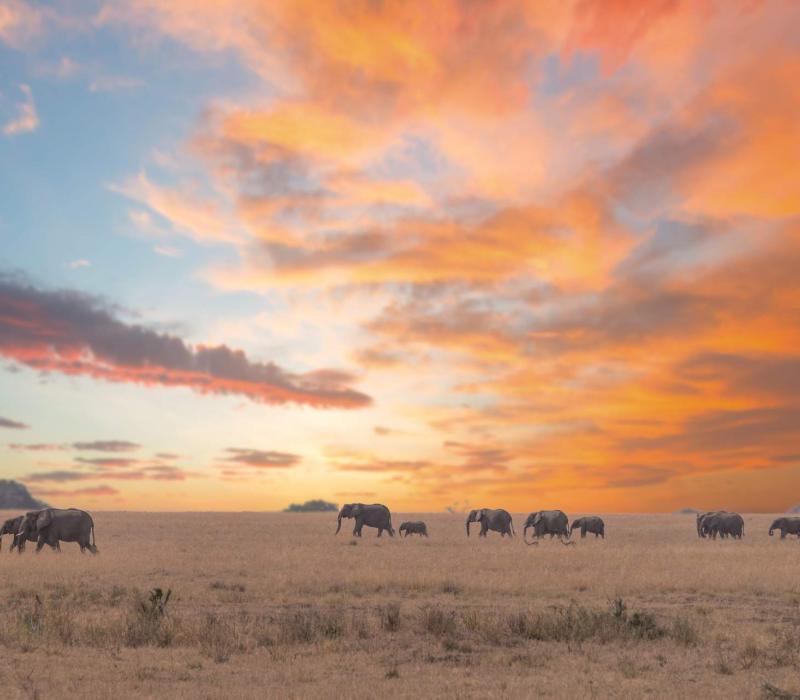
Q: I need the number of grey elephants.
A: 10